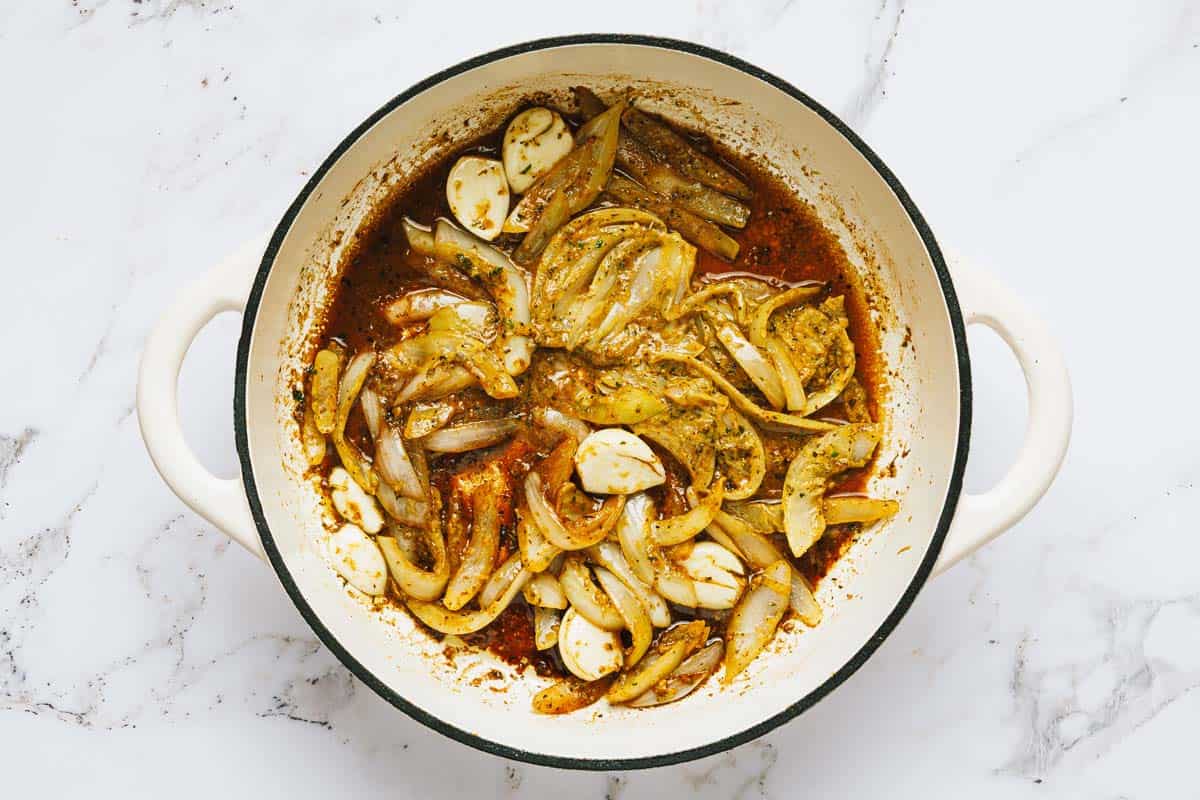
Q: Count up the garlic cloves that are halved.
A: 7